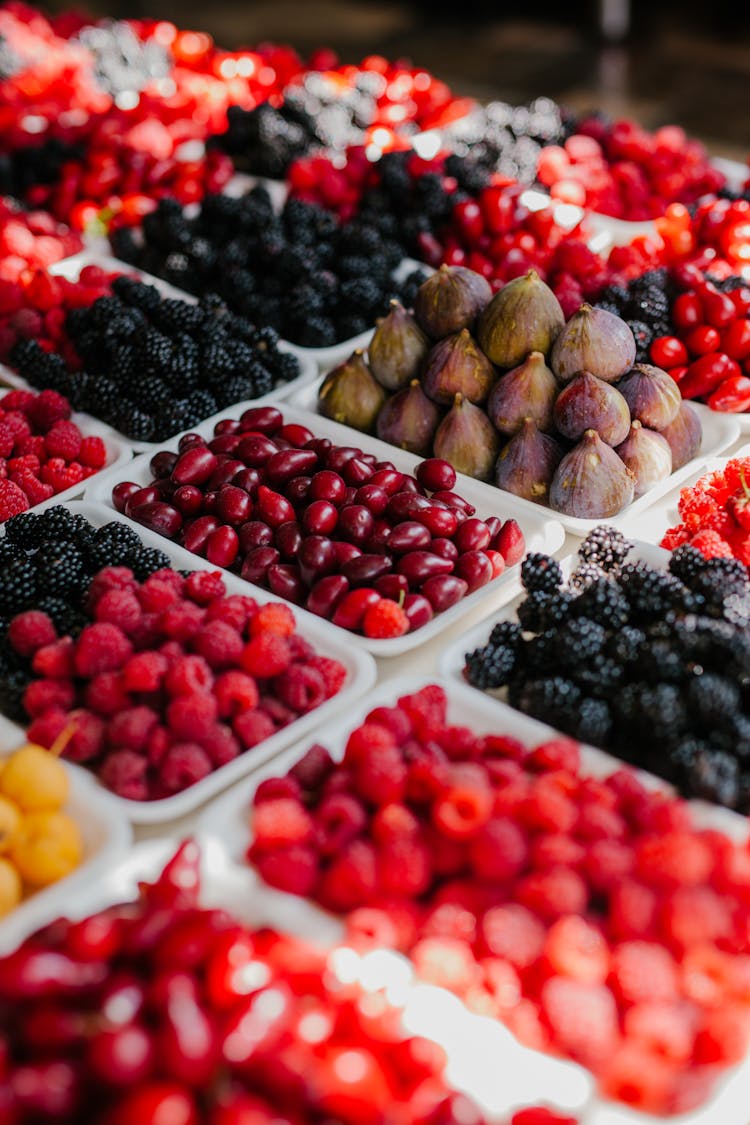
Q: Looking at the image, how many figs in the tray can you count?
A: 15